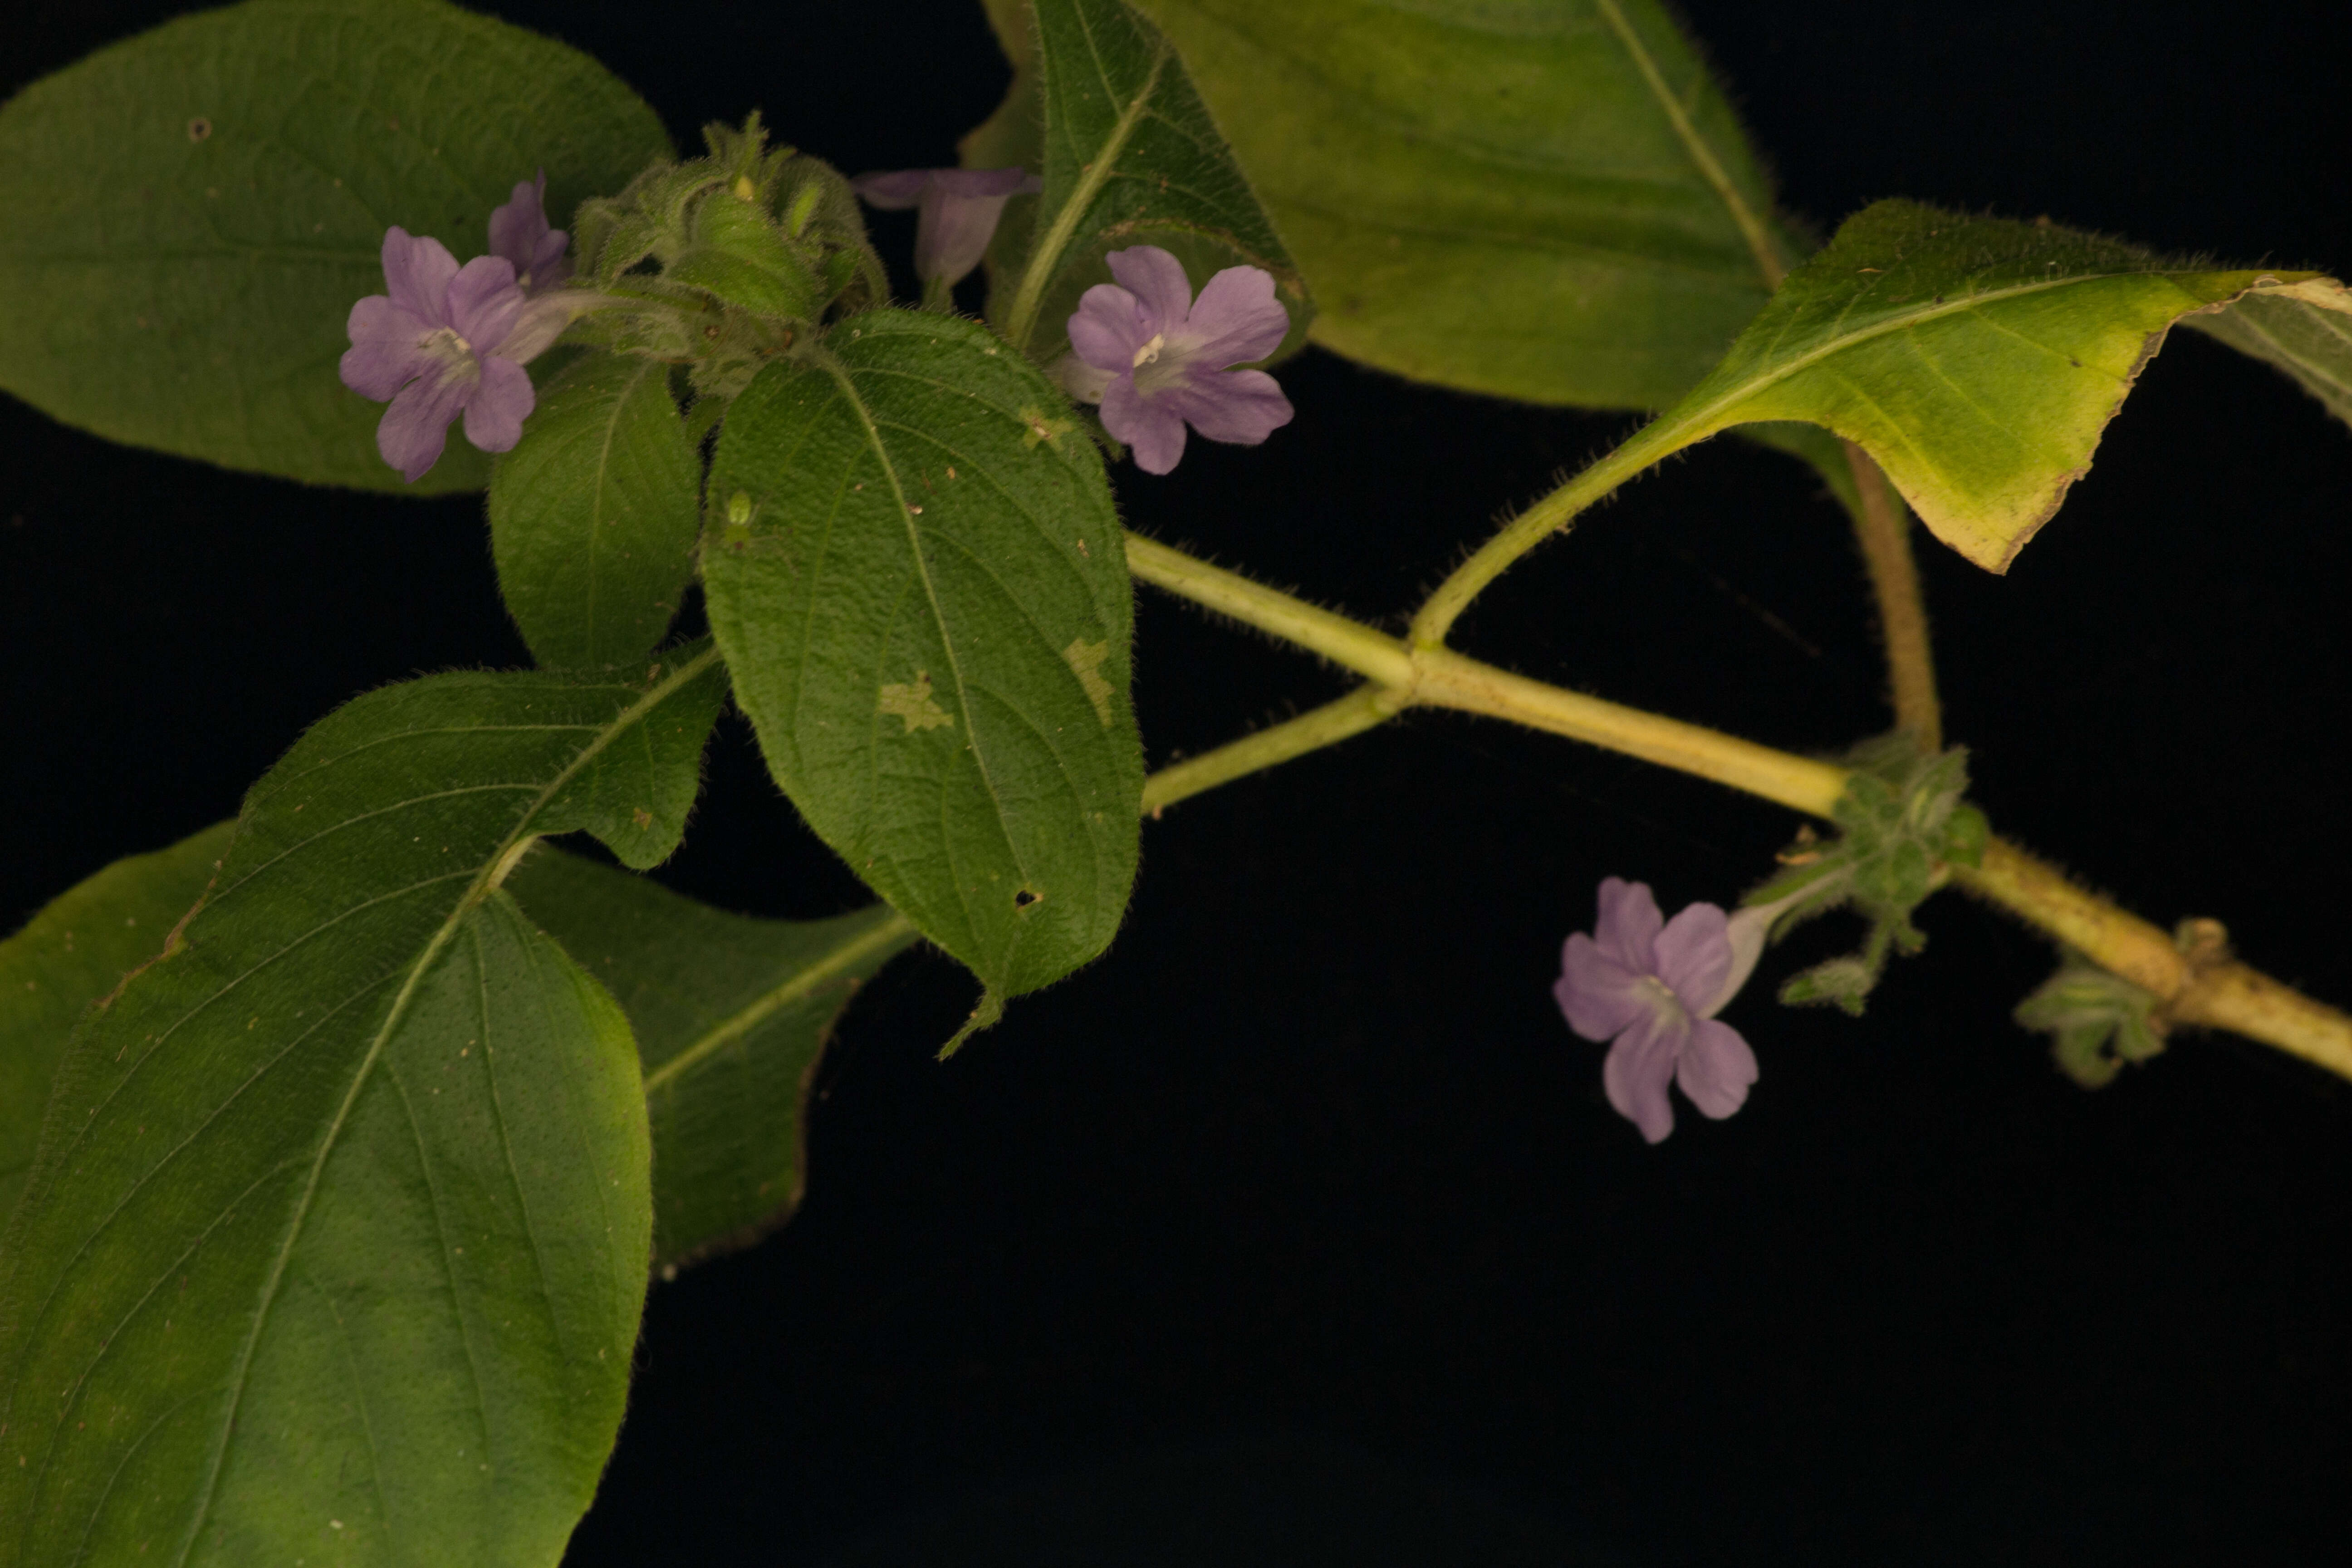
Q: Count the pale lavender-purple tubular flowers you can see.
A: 5